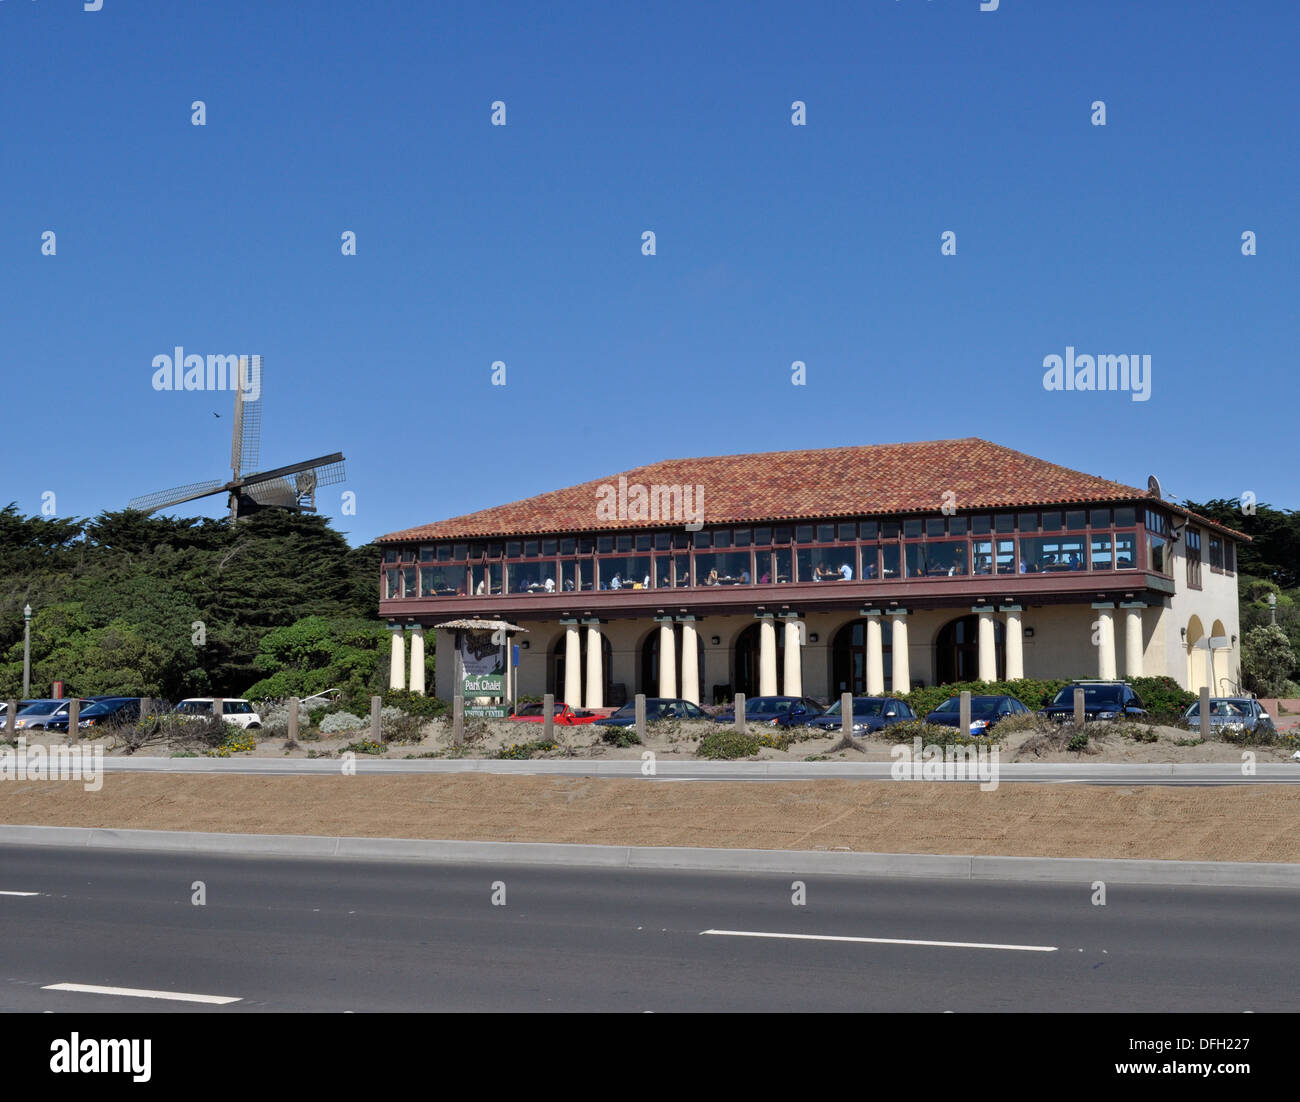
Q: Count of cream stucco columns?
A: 14